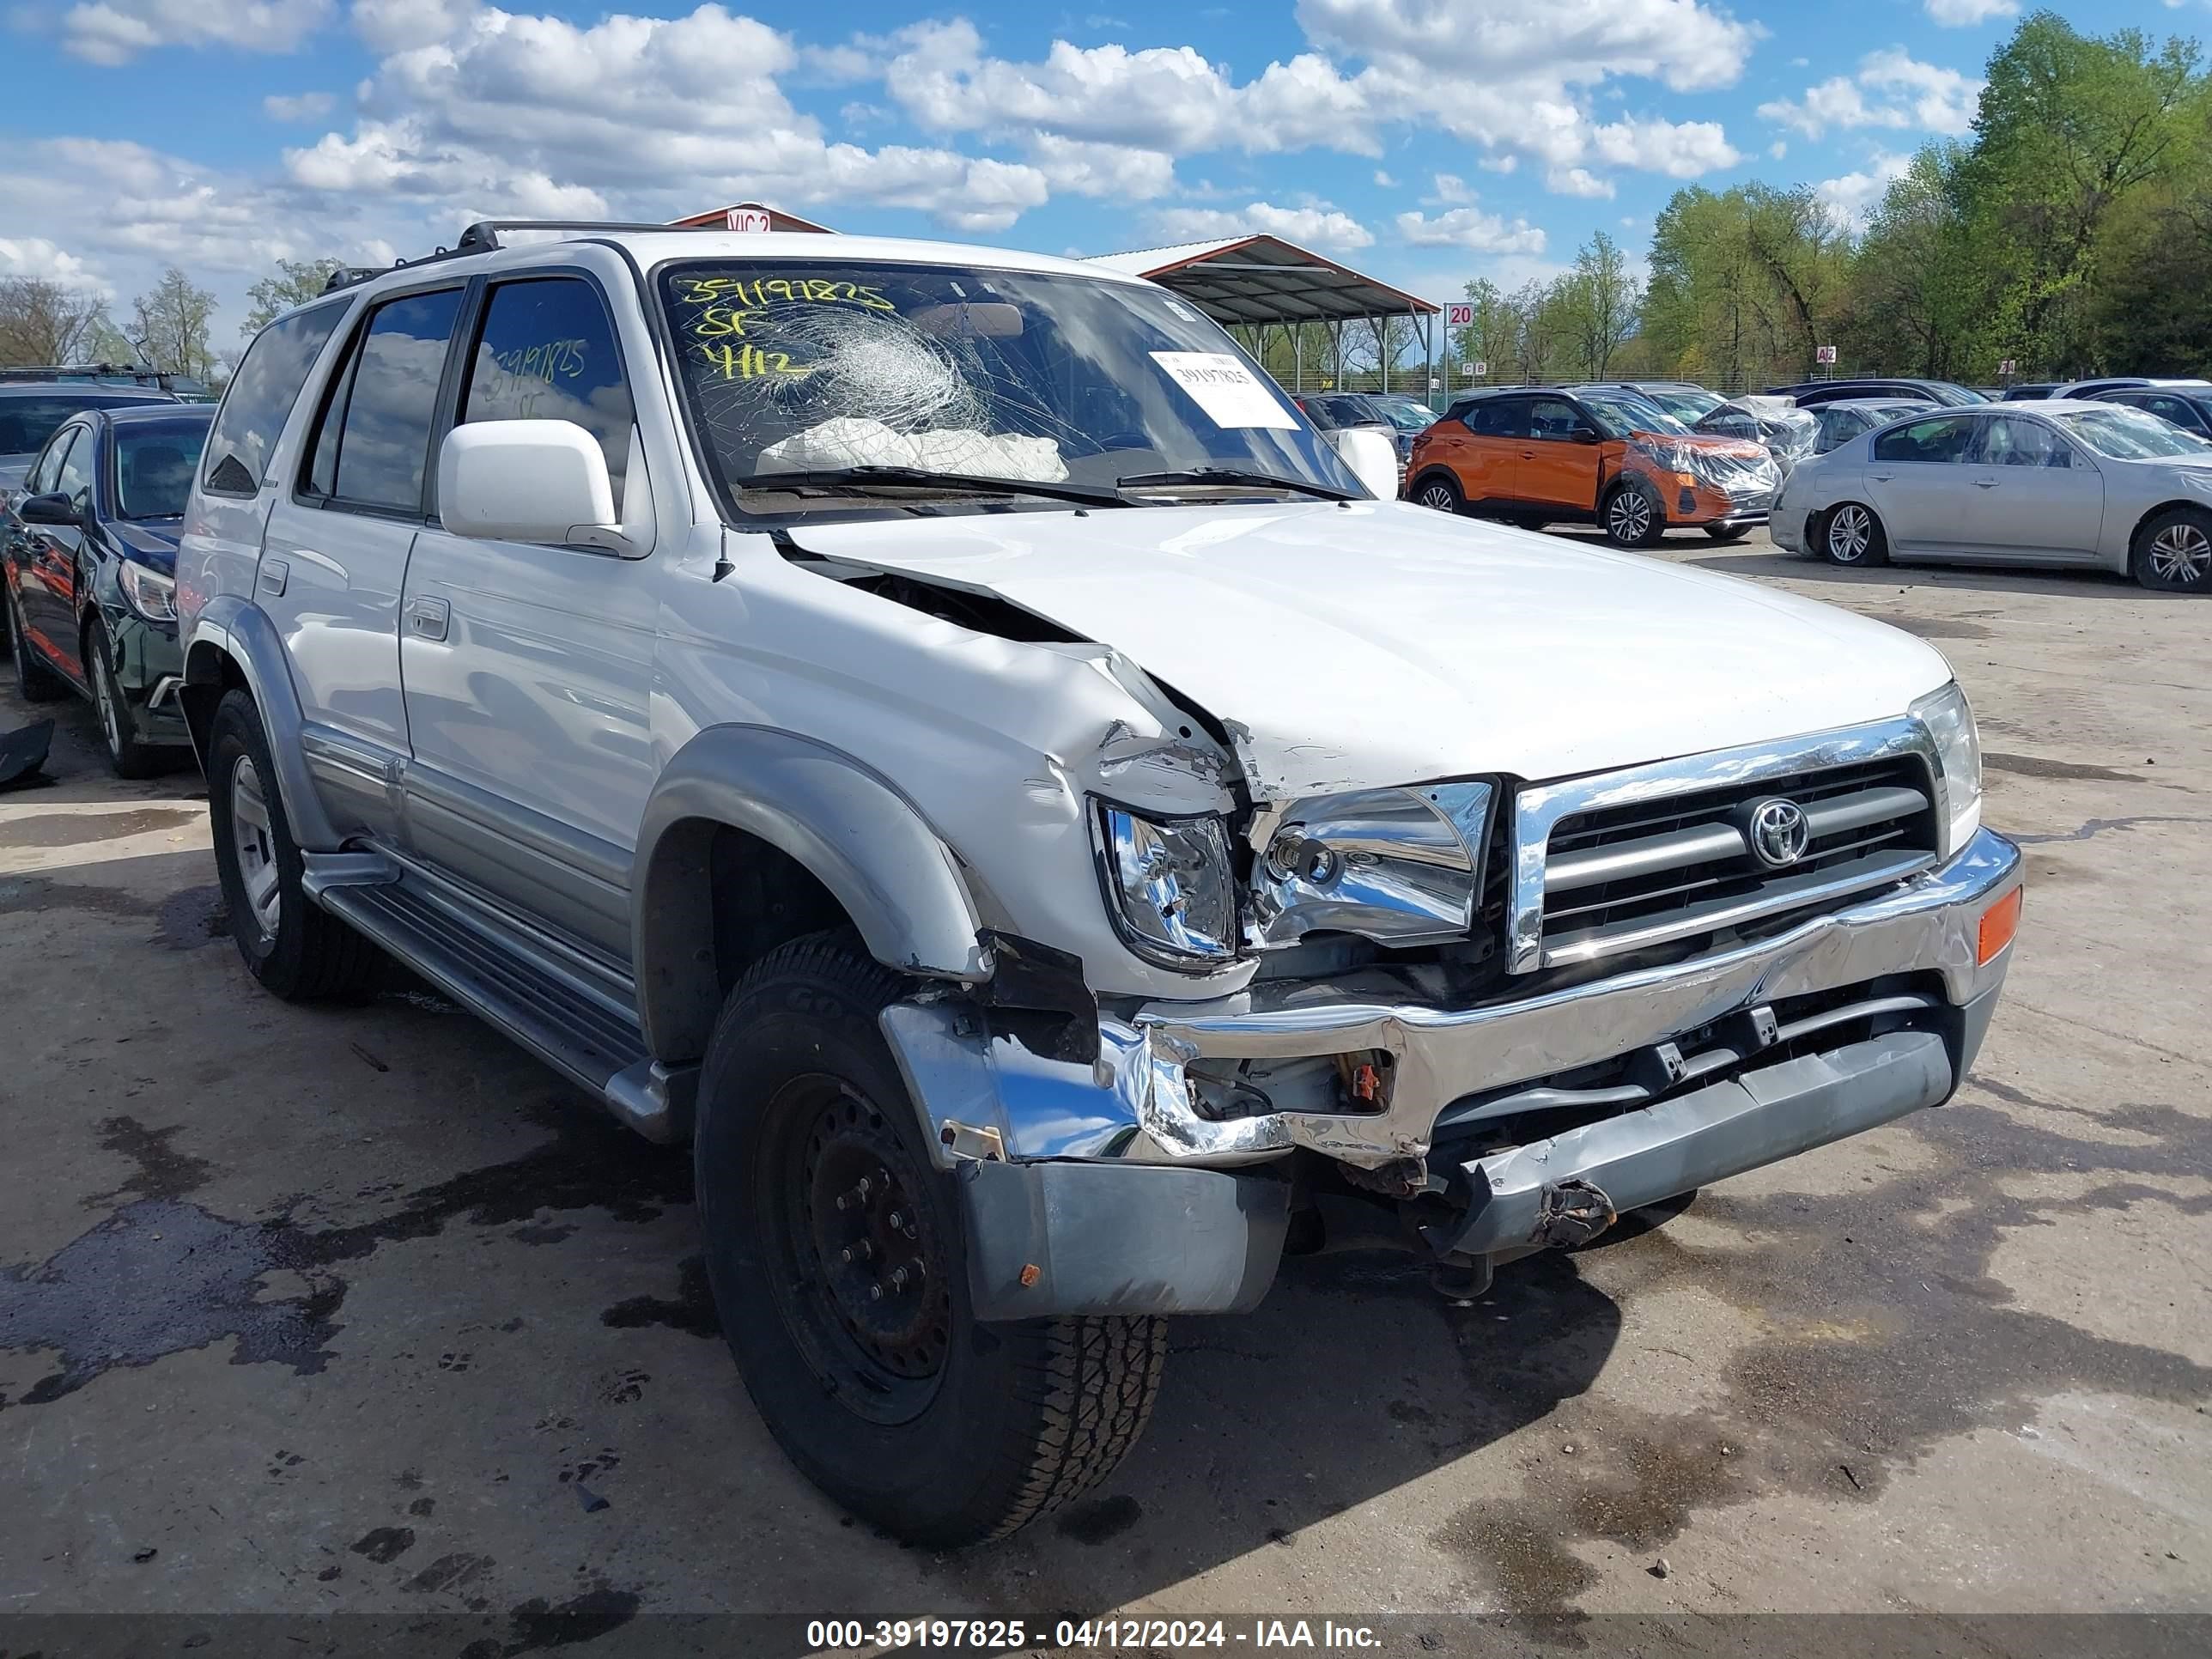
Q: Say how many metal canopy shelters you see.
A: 2